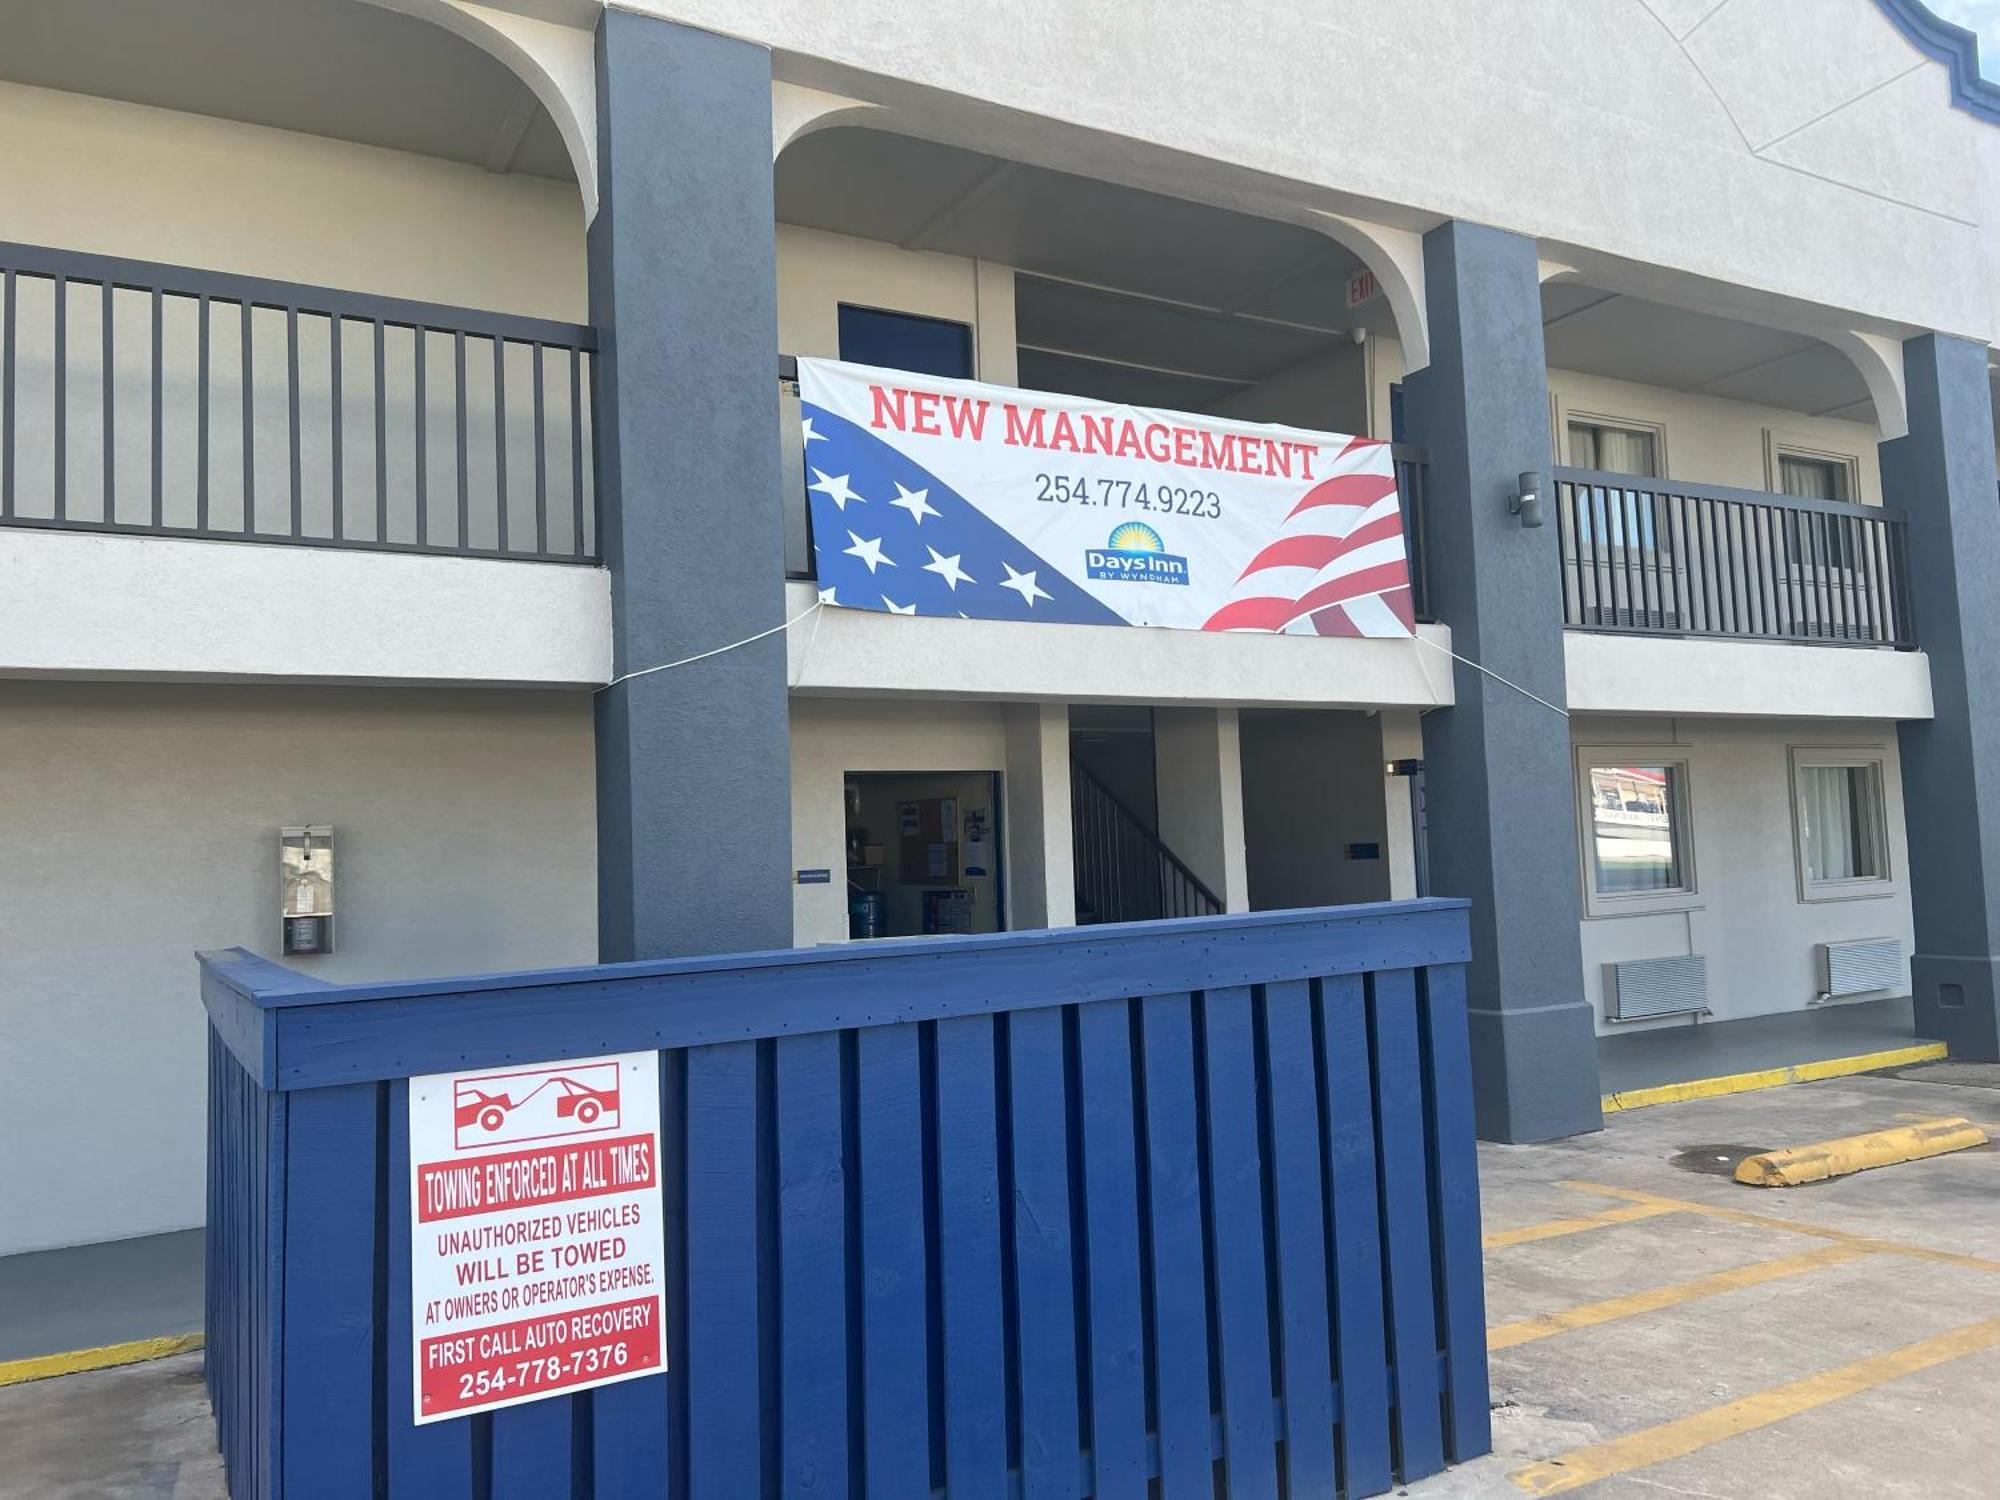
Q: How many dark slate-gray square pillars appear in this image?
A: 3